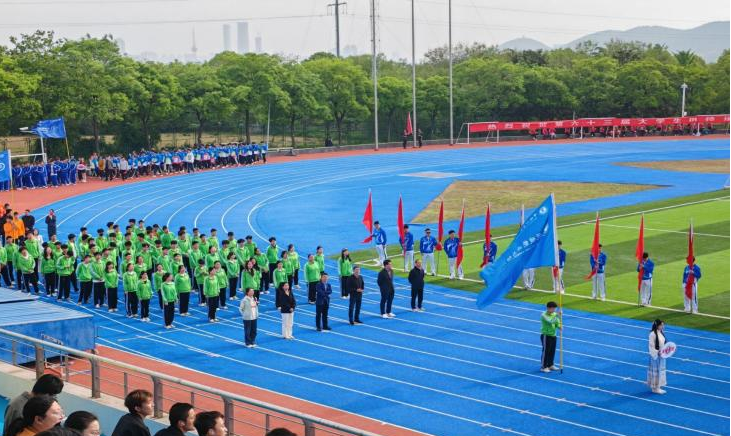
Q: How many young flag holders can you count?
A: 11